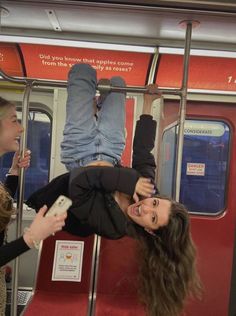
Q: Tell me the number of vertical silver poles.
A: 2